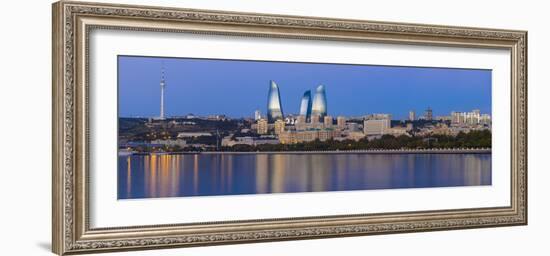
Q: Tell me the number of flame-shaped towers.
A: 3